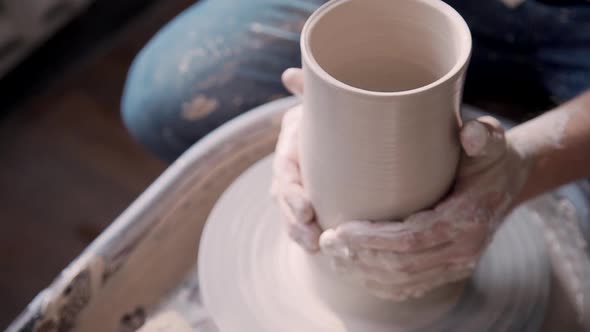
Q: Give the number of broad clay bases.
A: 1